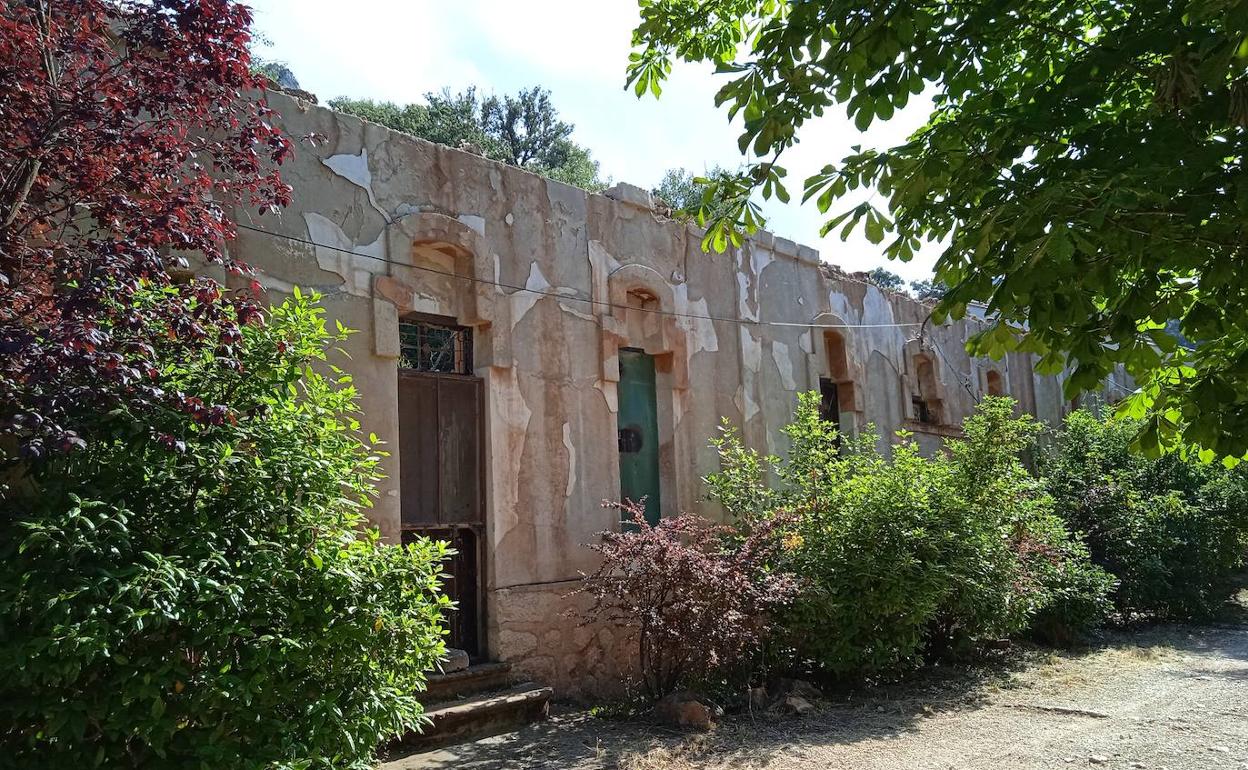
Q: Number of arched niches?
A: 5